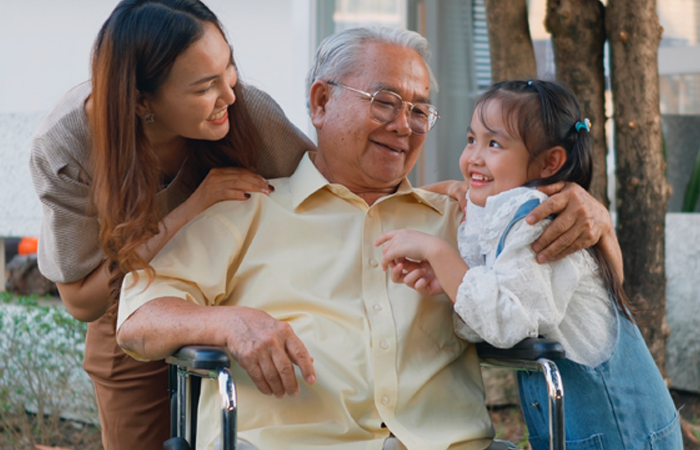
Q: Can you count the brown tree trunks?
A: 3